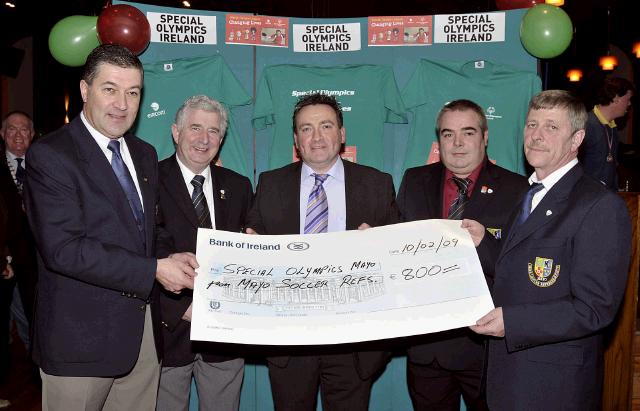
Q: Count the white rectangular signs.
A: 3